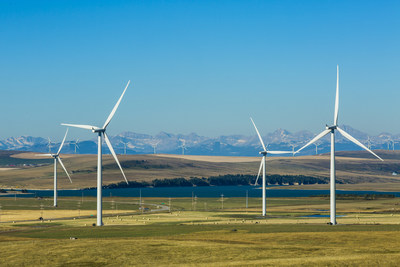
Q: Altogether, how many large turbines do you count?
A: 4